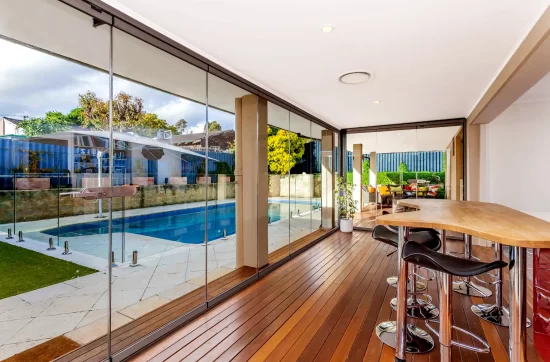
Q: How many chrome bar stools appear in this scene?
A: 6